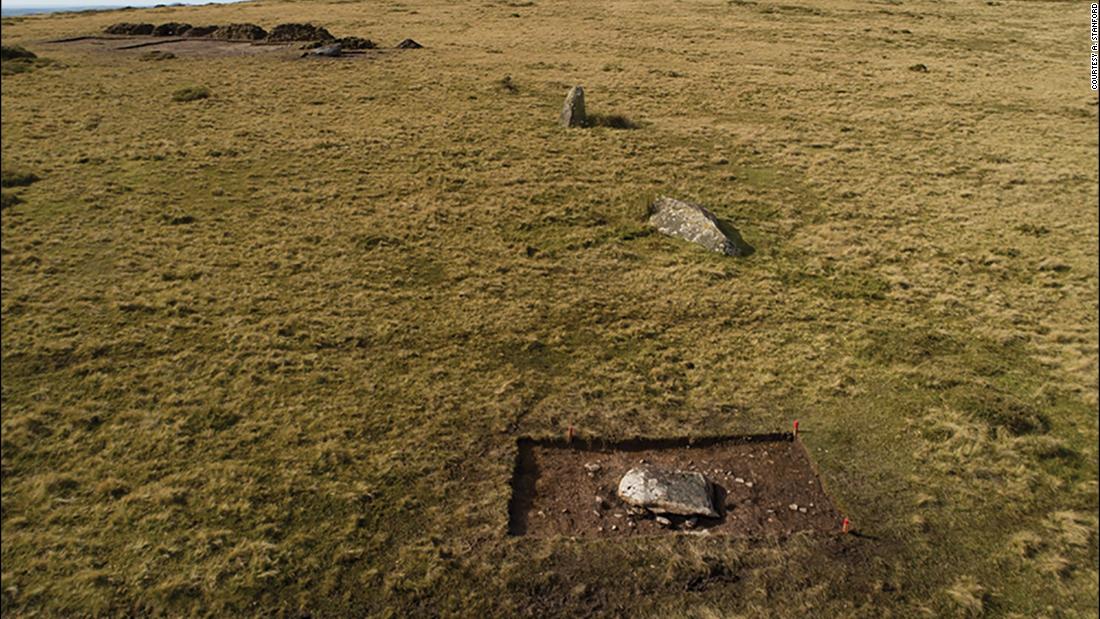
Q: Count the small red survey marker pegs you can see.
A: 3